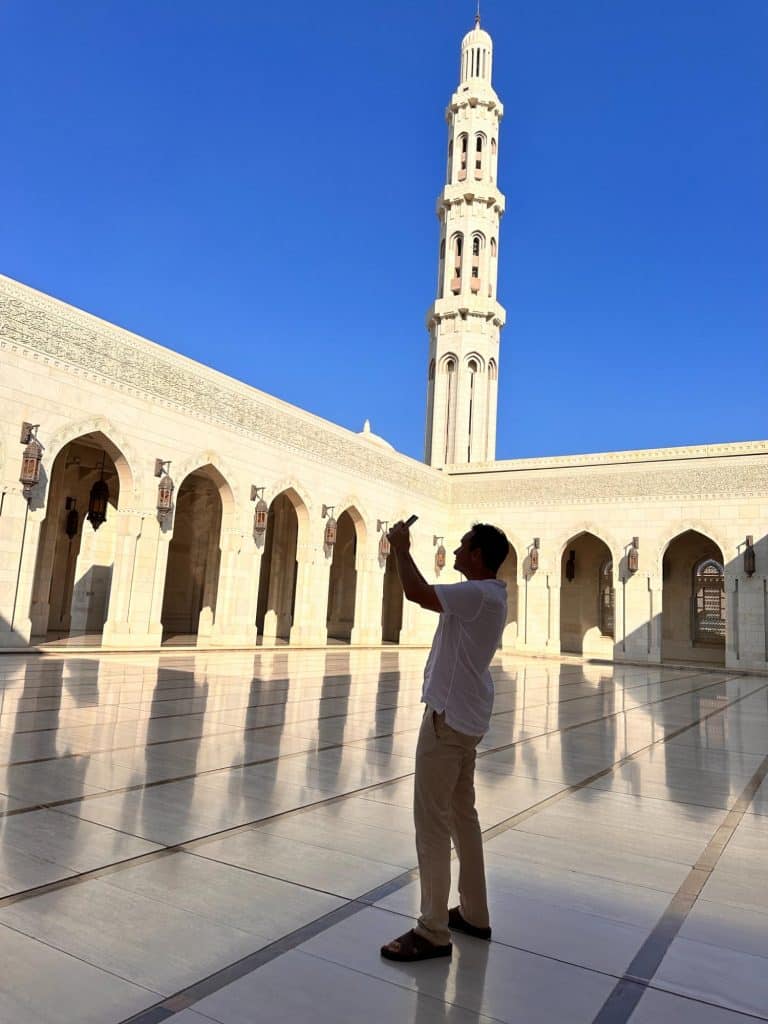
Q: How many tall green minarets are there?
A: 0